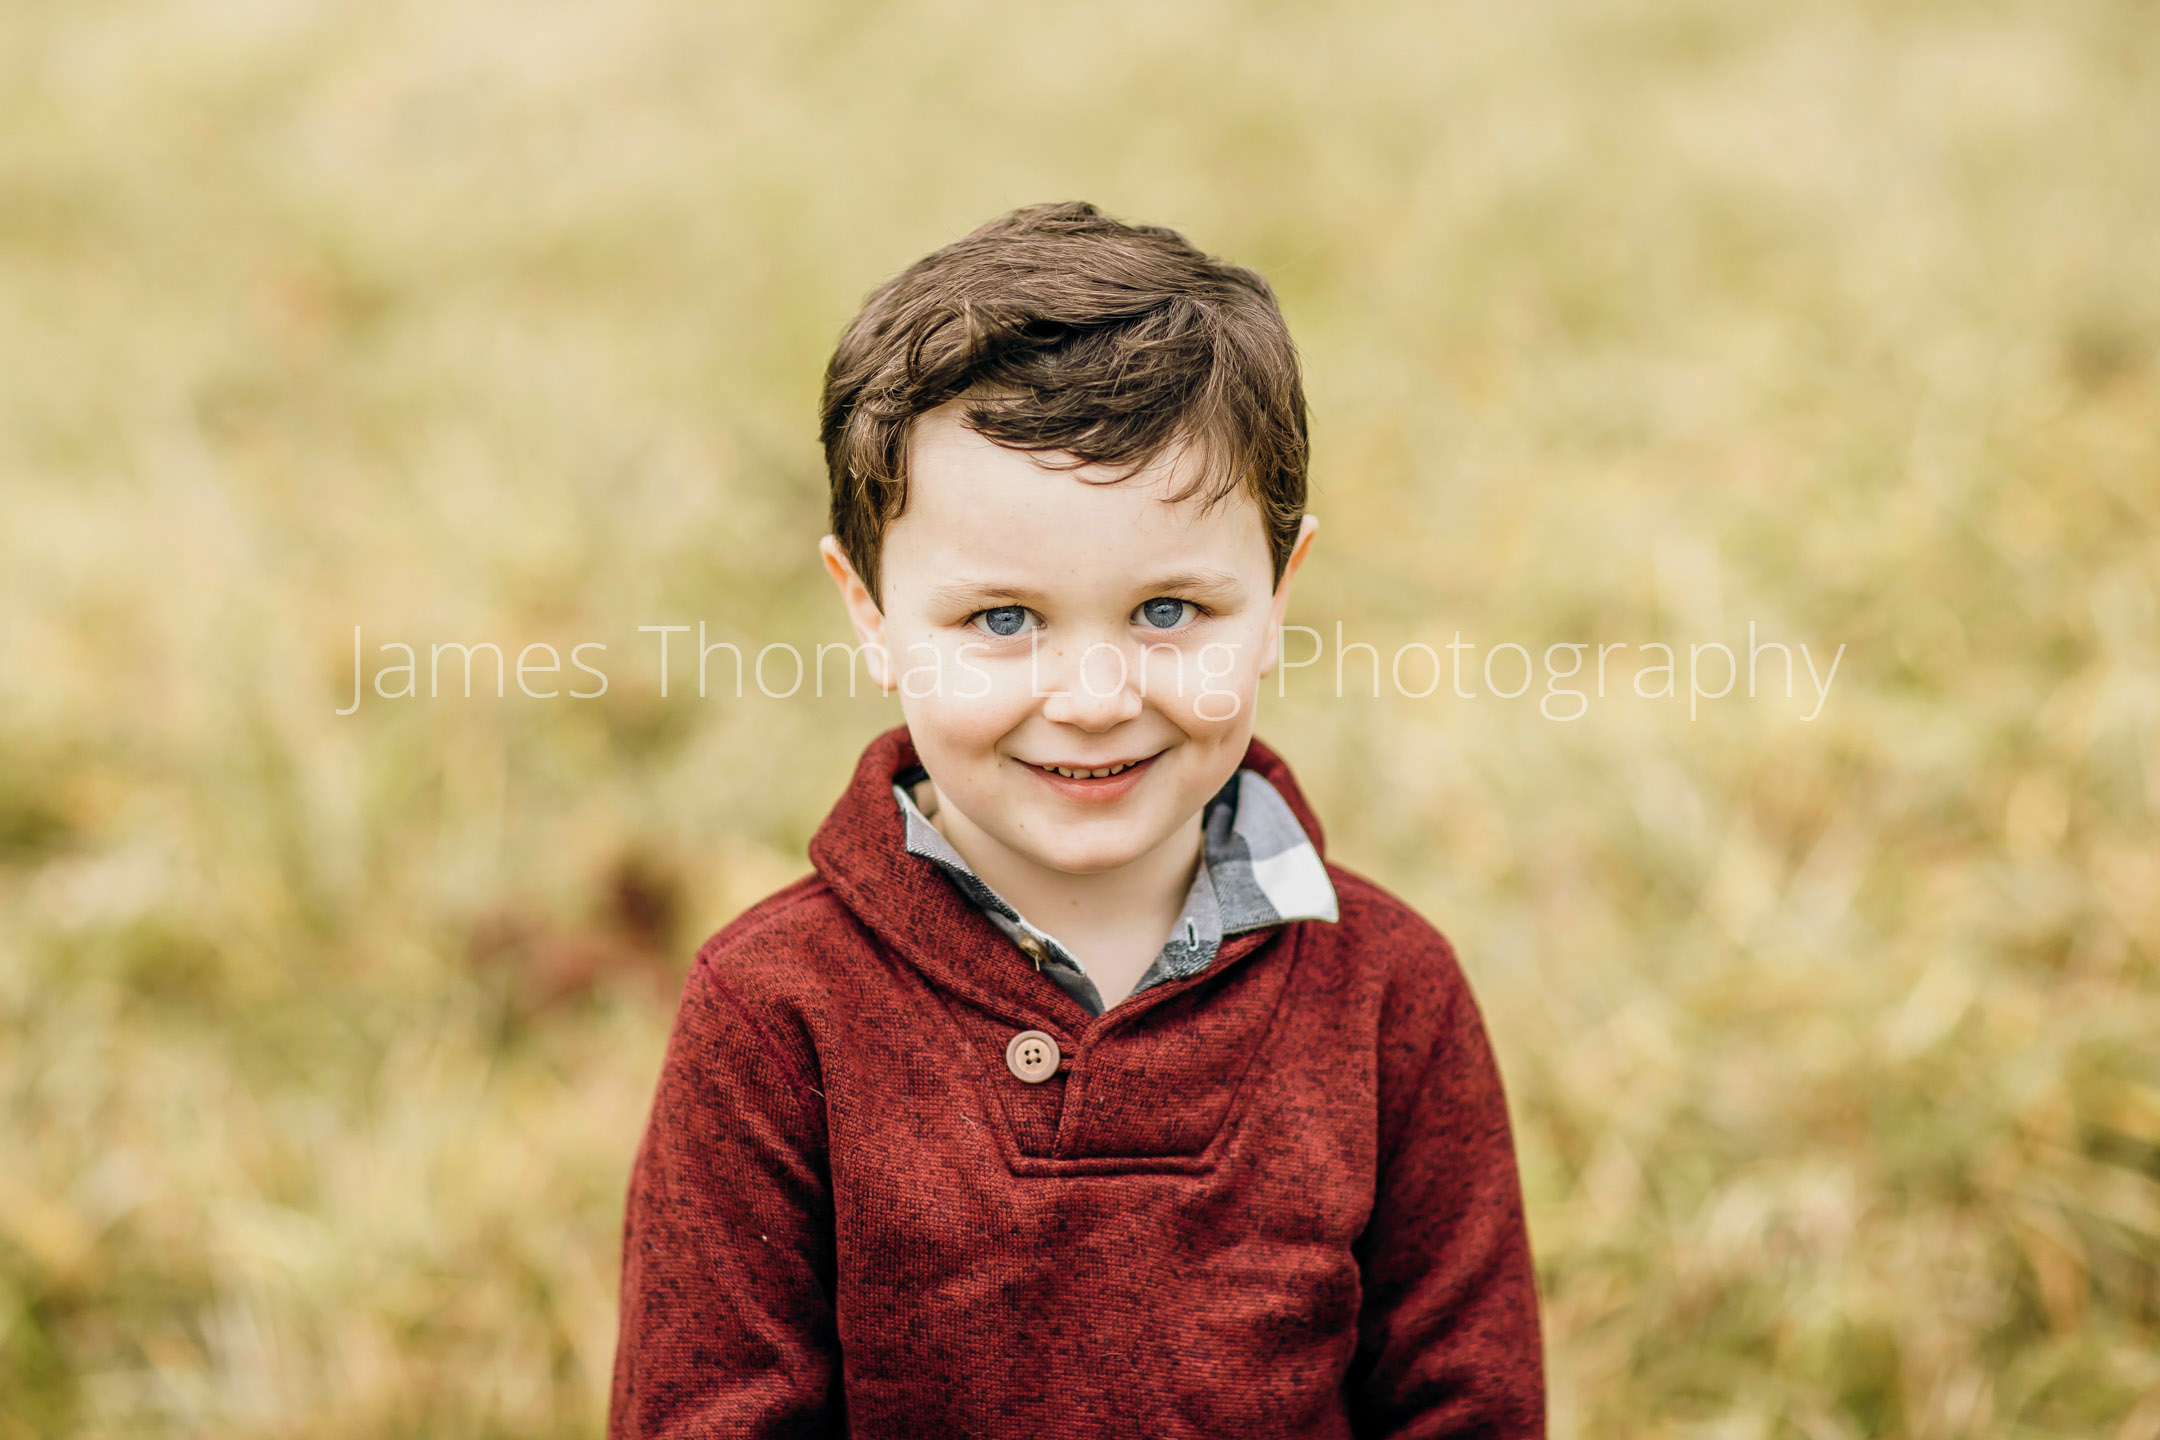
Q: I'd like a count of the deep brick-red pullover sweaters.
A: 1